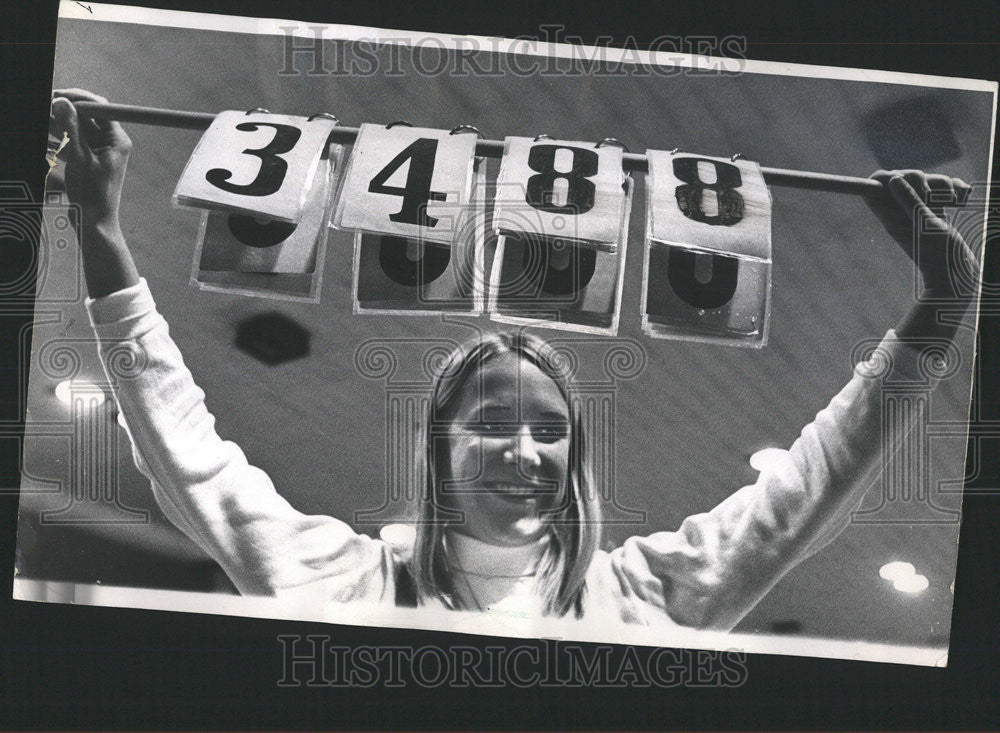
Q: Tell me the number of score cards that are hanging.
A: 4